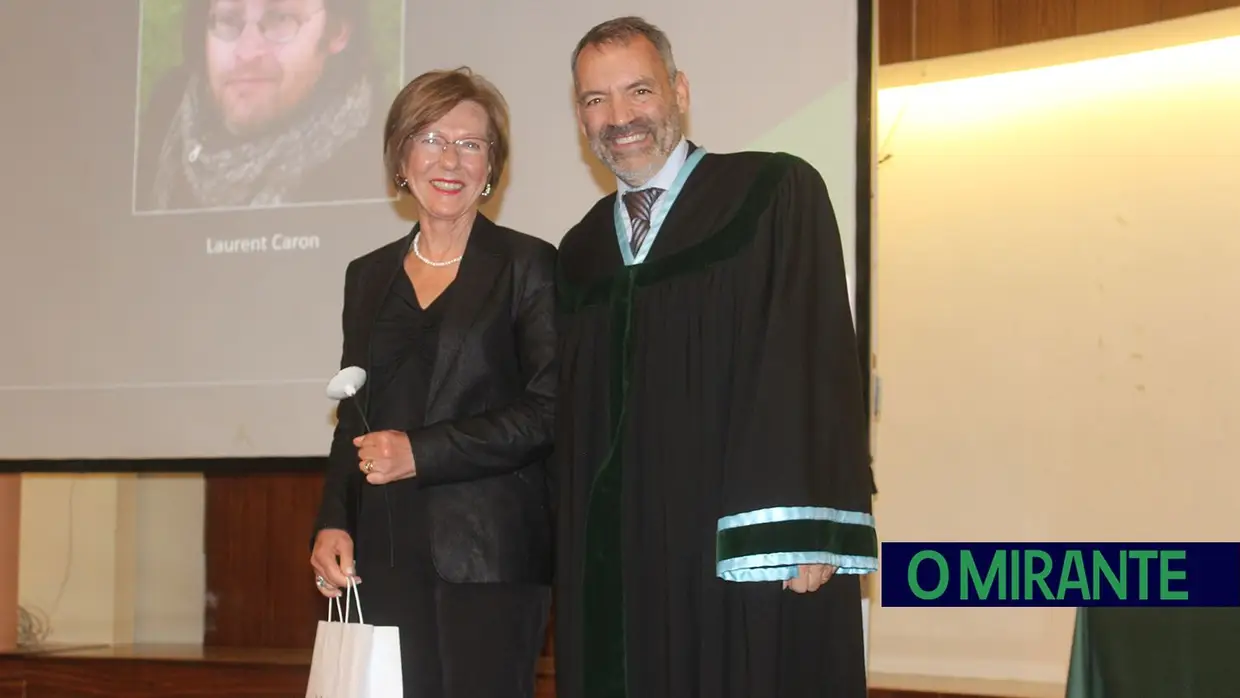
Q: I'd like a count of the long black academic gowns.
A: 1